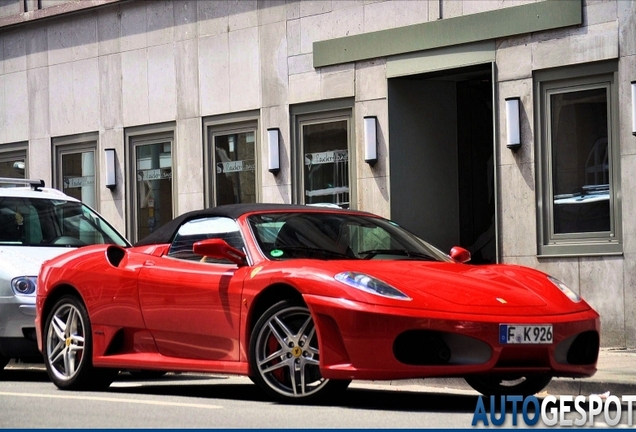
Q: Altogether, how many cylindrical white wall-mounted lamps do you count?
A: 5